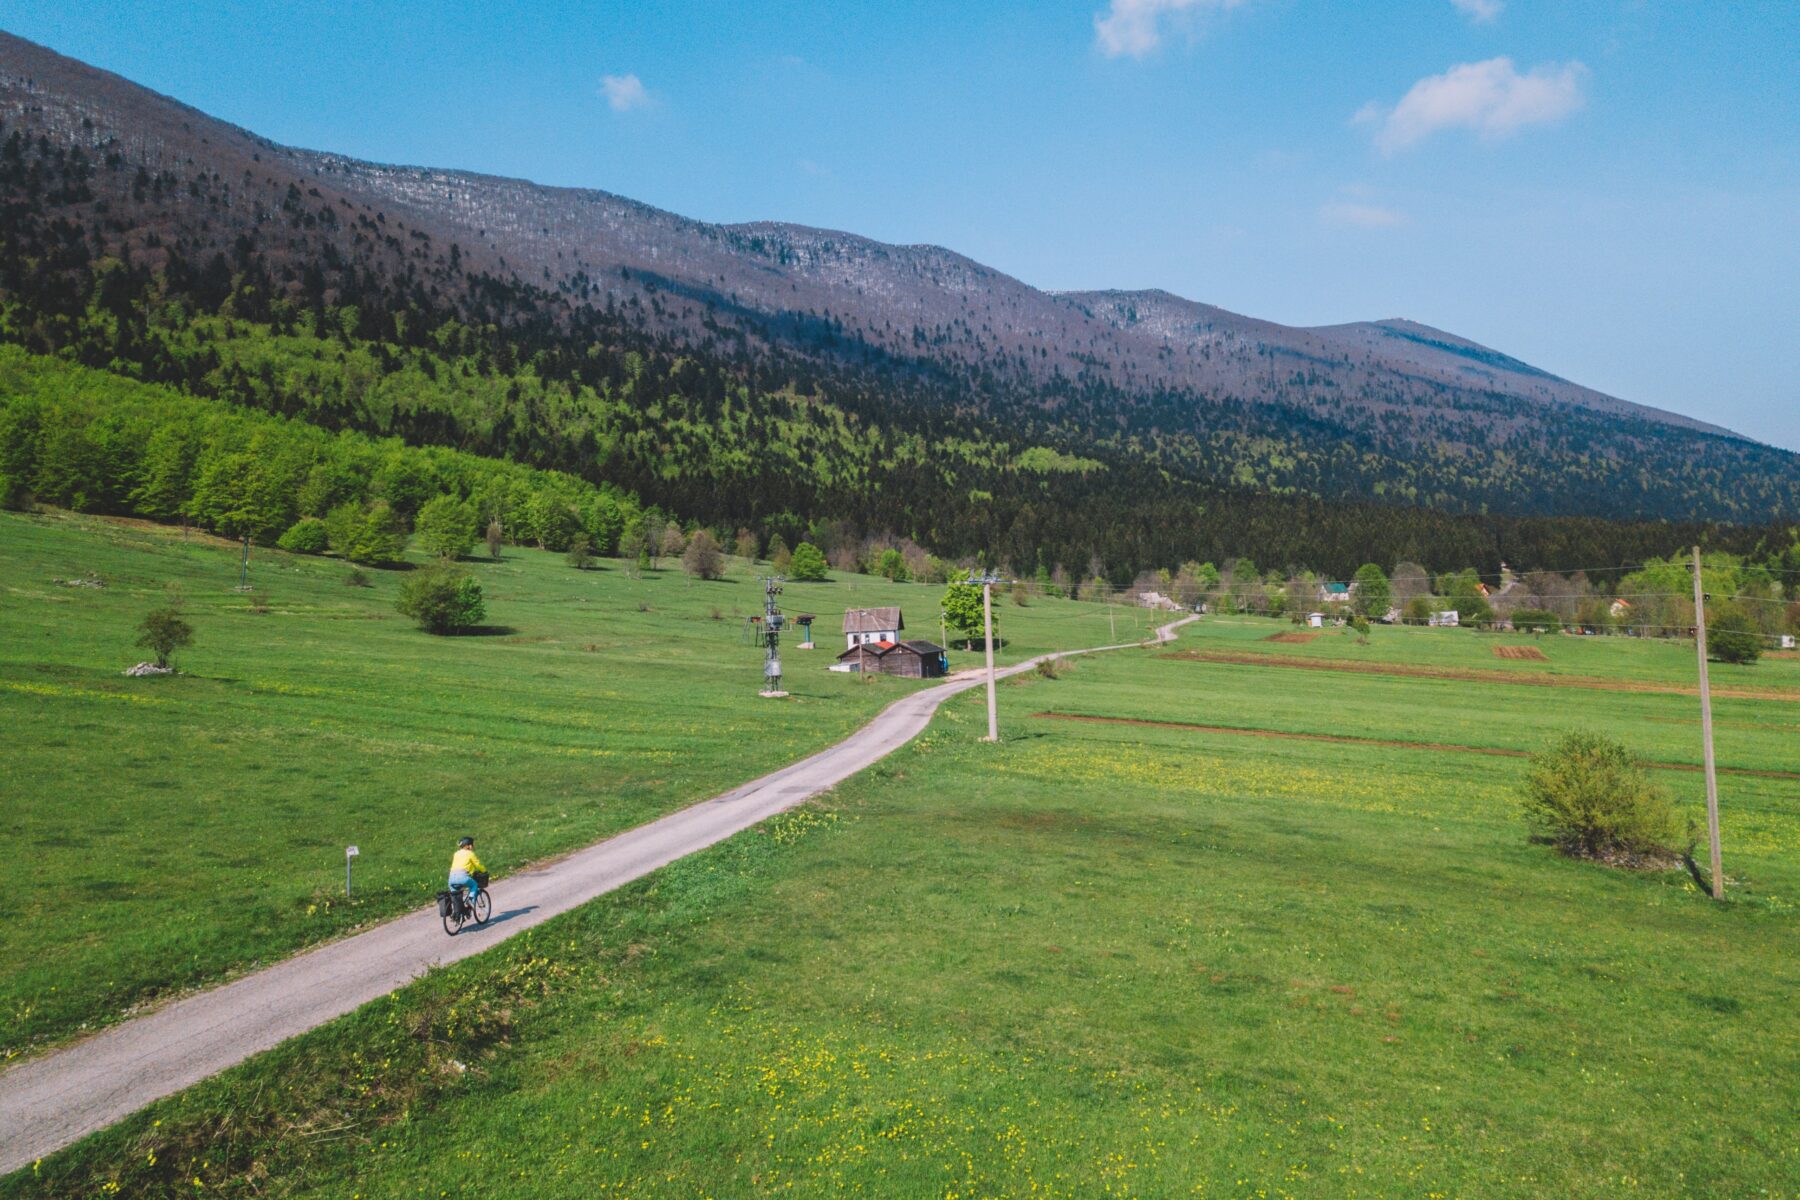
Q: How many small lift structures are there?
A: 2